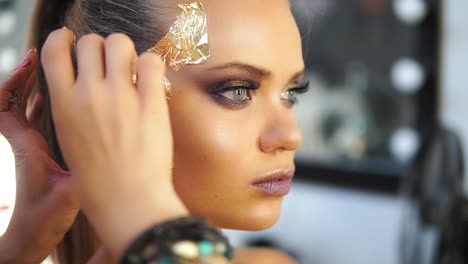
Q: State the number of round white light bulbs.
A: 3